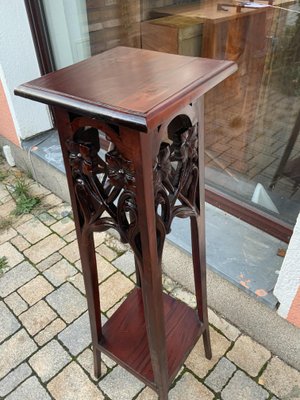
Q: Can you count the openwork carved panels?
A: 2